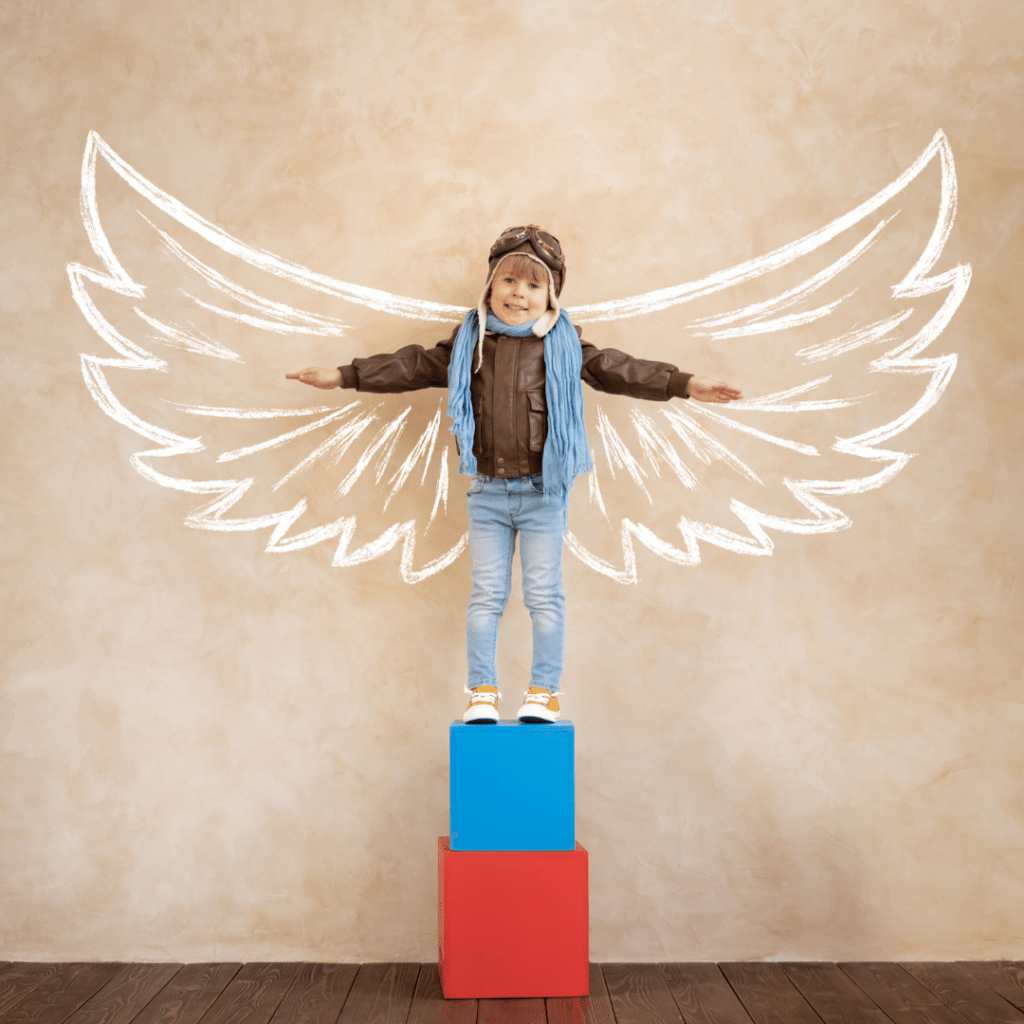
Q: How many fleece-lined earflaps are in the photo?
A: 2